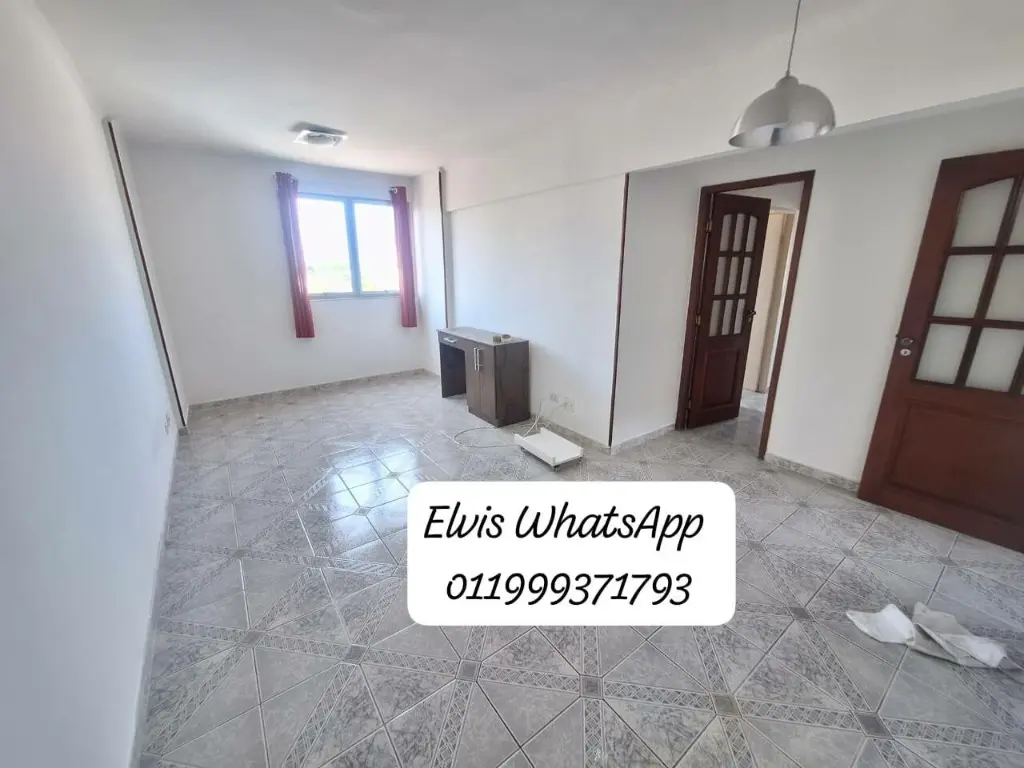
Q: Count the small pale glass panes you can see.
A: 15